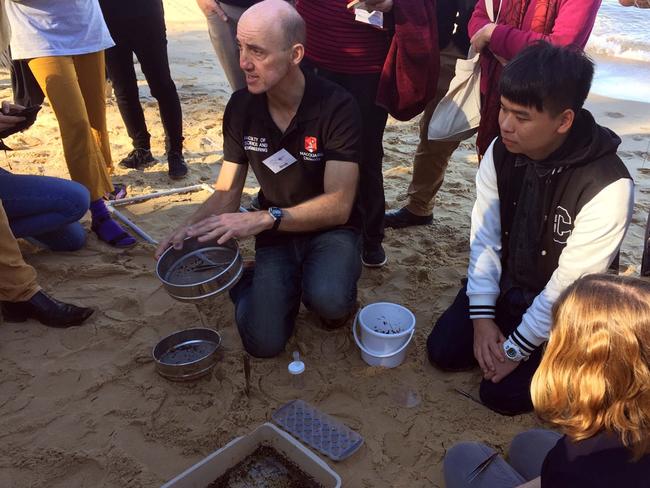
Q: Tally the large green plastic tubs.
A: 0